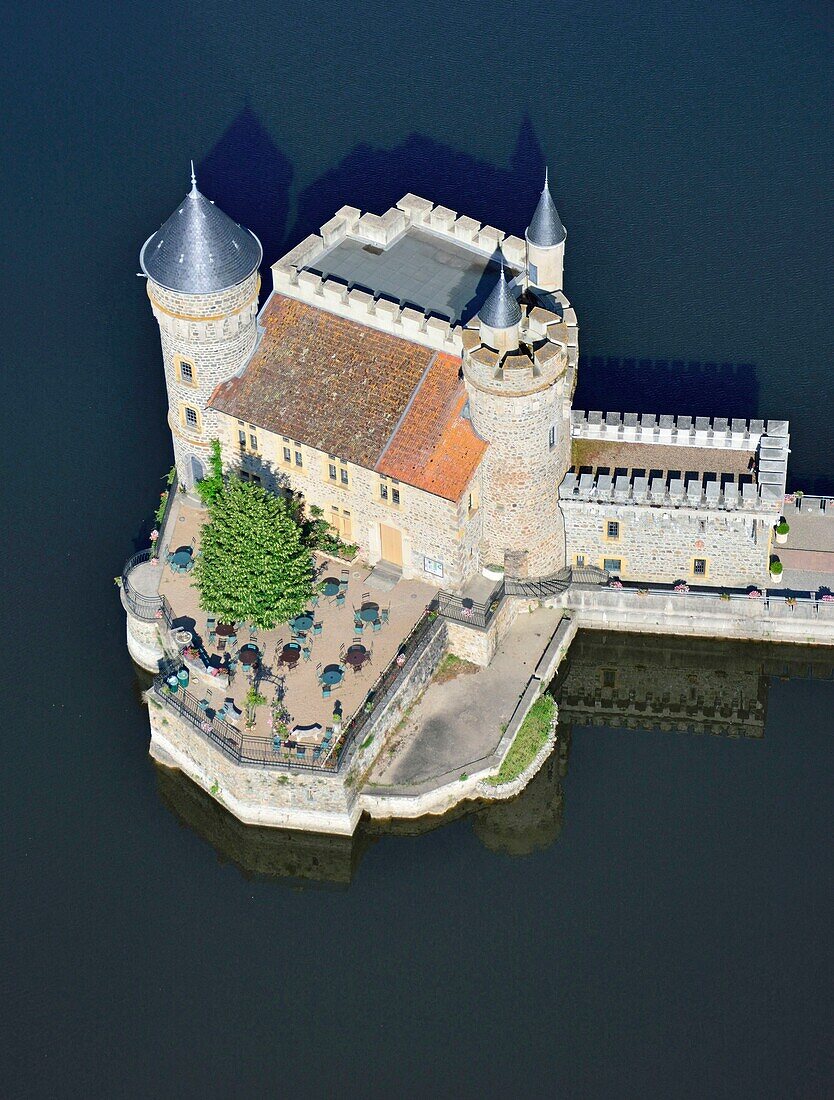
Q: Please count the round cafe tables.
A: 9